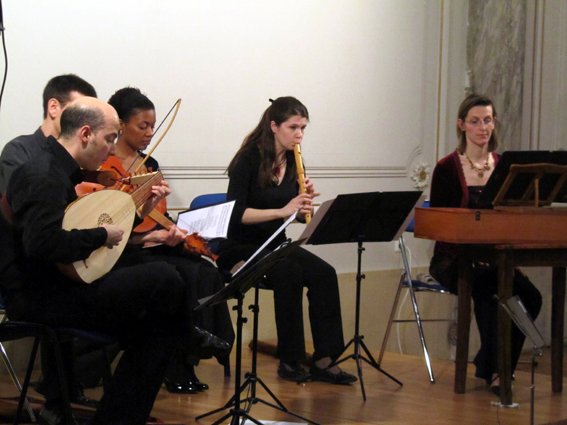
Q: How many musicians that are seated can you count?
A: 5